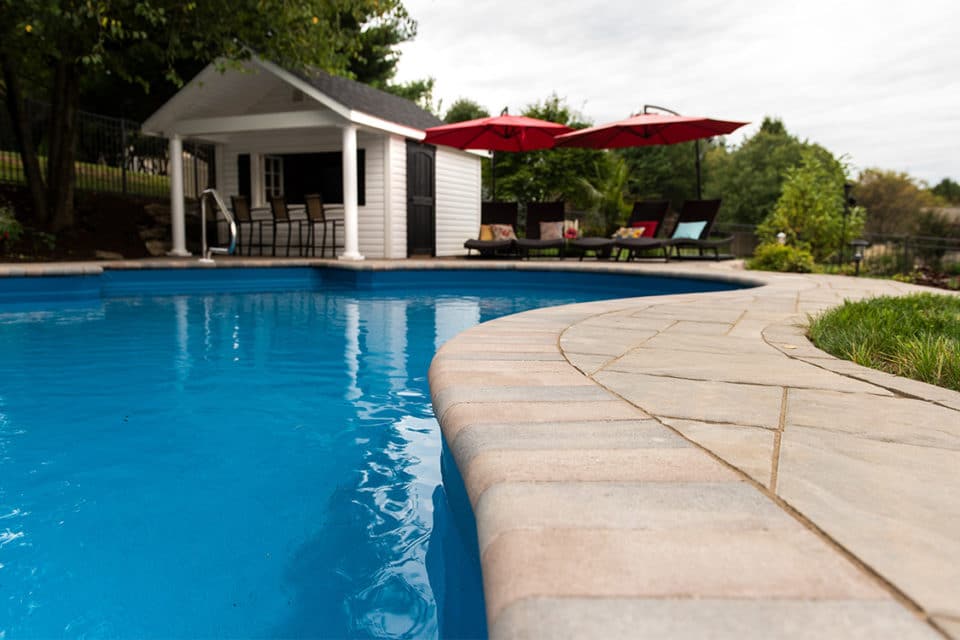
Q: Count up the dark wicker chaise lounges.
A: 4